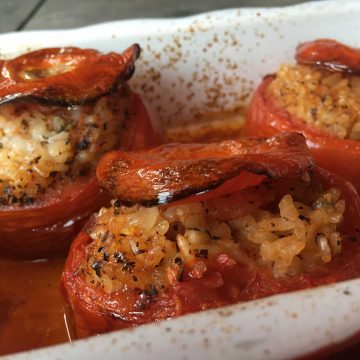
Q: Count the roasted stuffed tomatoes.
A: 3